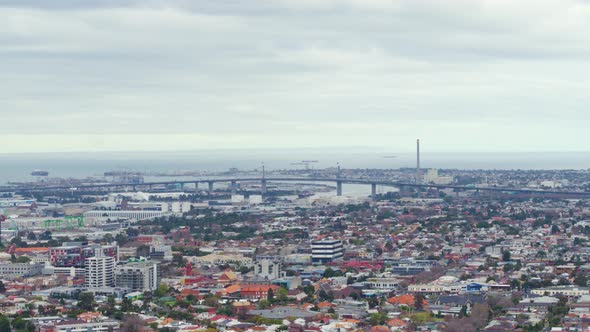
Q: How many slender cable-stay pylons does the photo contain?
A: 2